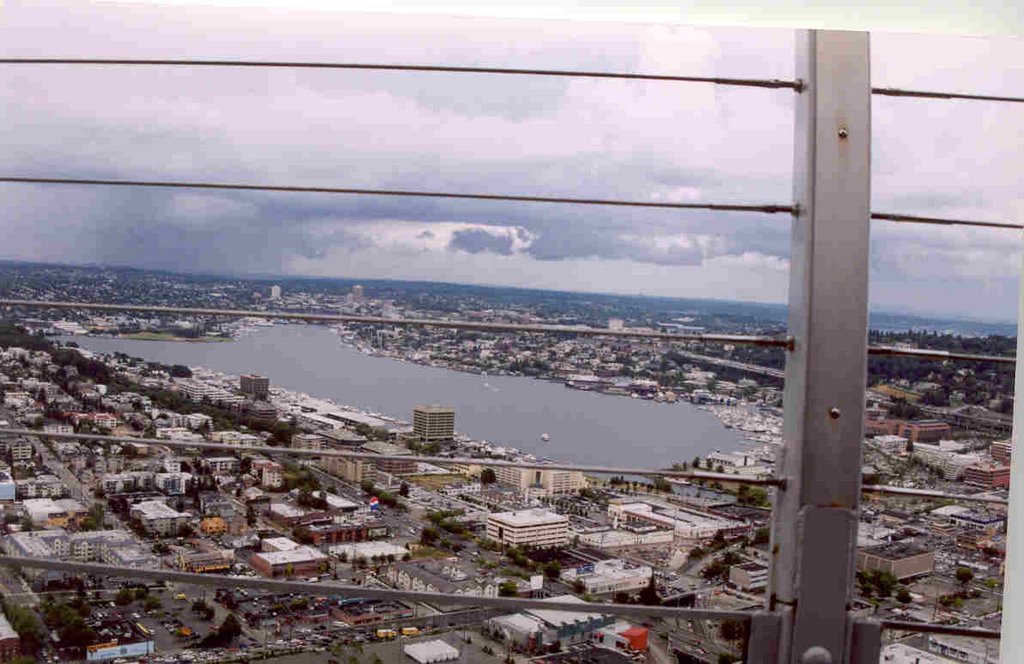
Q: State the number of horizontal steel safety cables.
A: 5